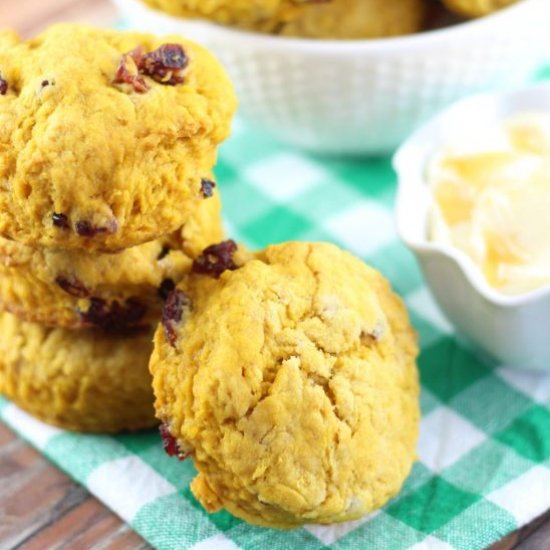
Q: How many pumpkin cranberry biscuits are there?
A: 7